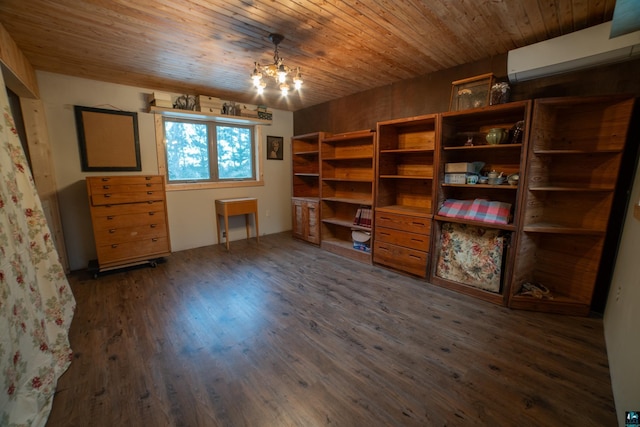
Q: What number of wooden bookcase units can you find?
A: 5